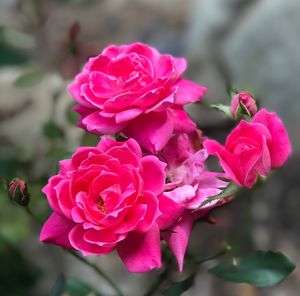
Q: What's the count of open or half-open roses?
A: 4